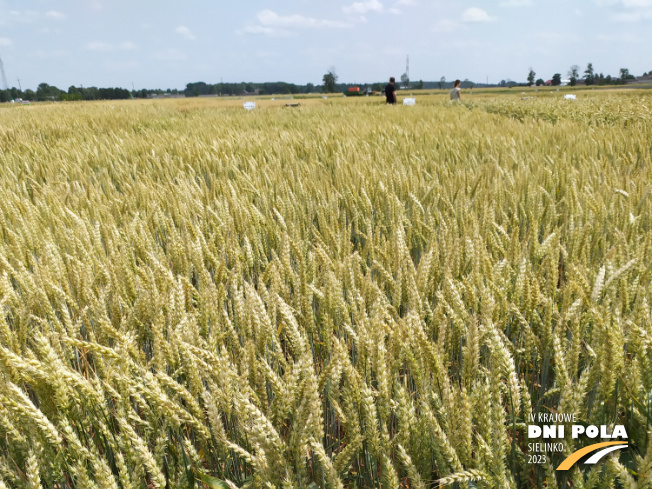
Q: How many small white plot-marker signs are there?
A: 3